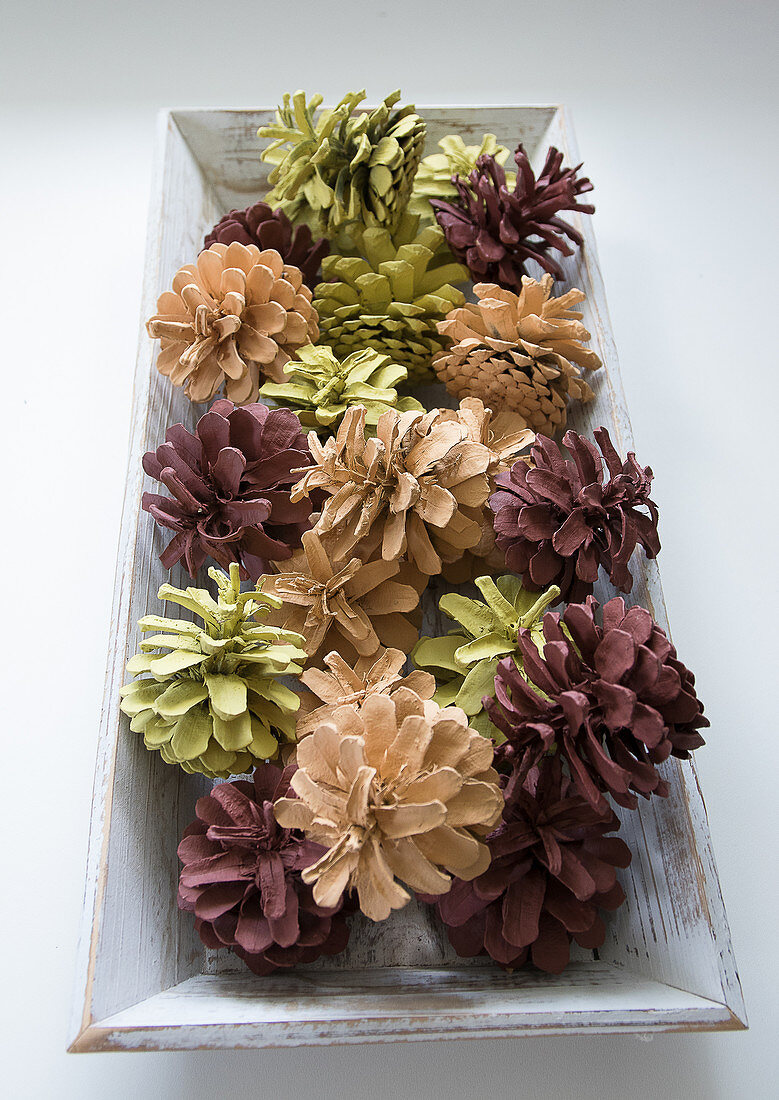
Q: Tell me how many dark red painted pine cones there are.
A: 7